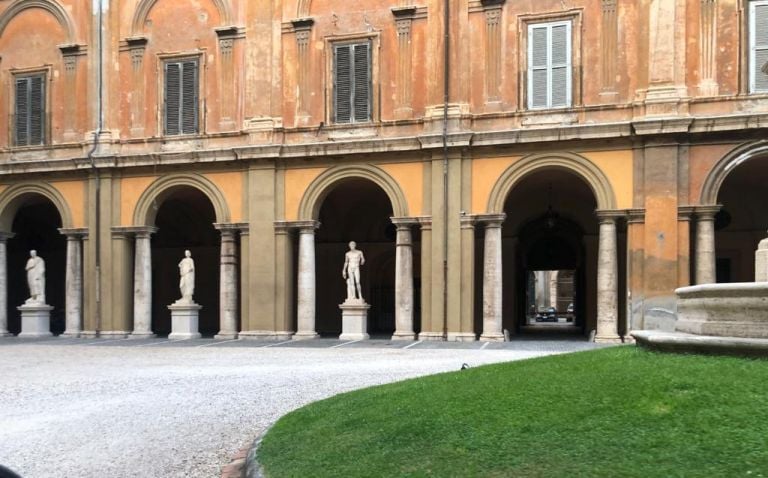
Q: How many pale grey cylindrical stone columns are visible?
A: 9